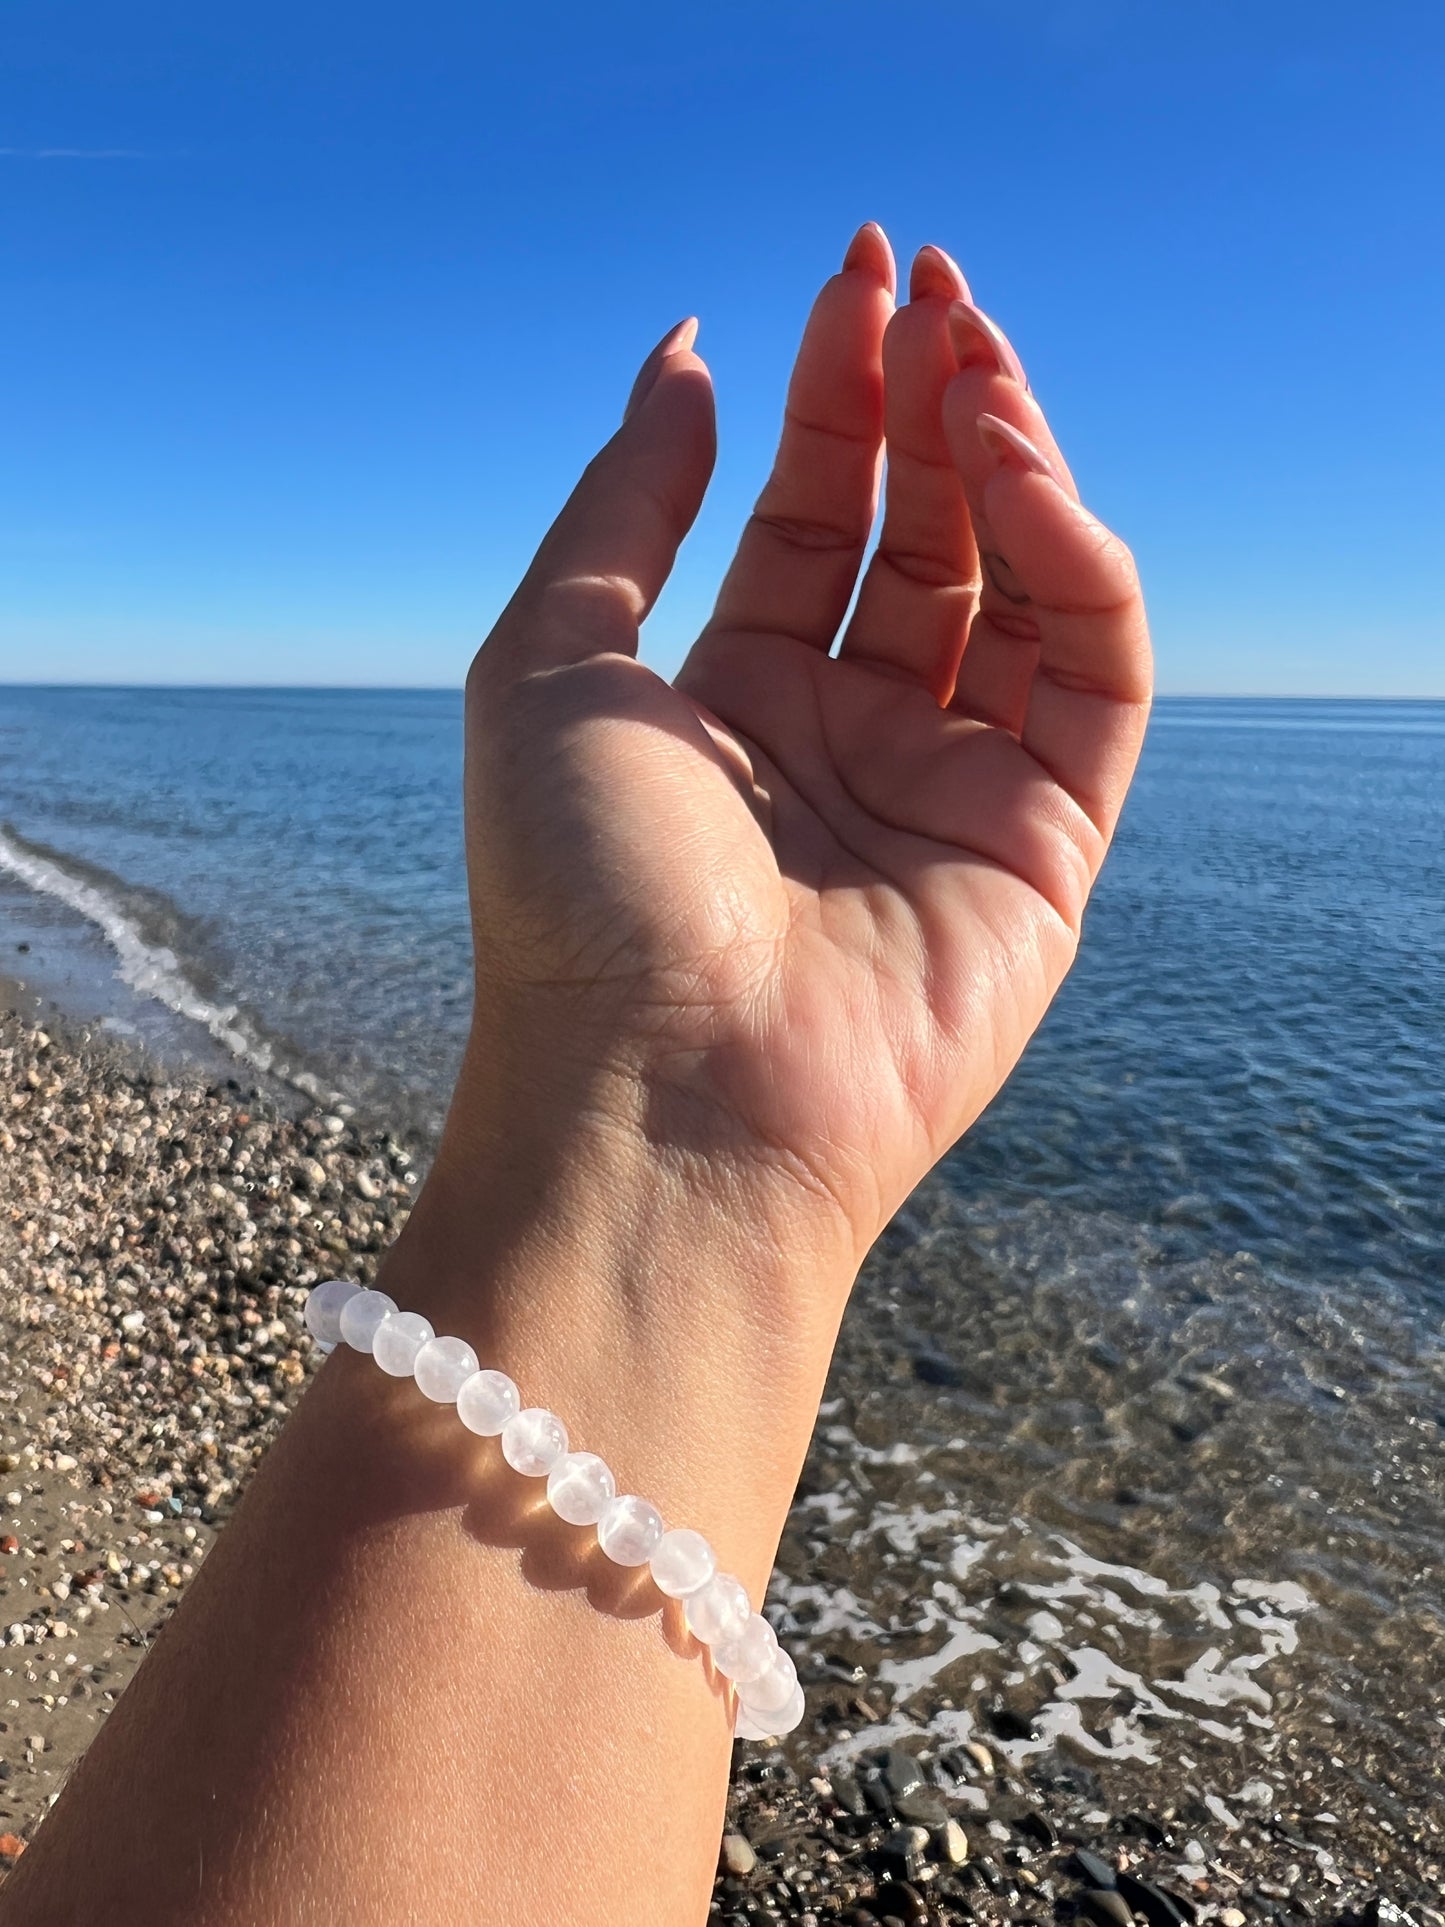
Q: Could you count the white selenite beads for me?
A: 14